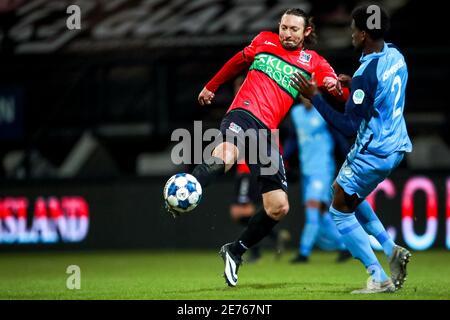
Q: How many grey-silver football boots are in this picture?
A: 2